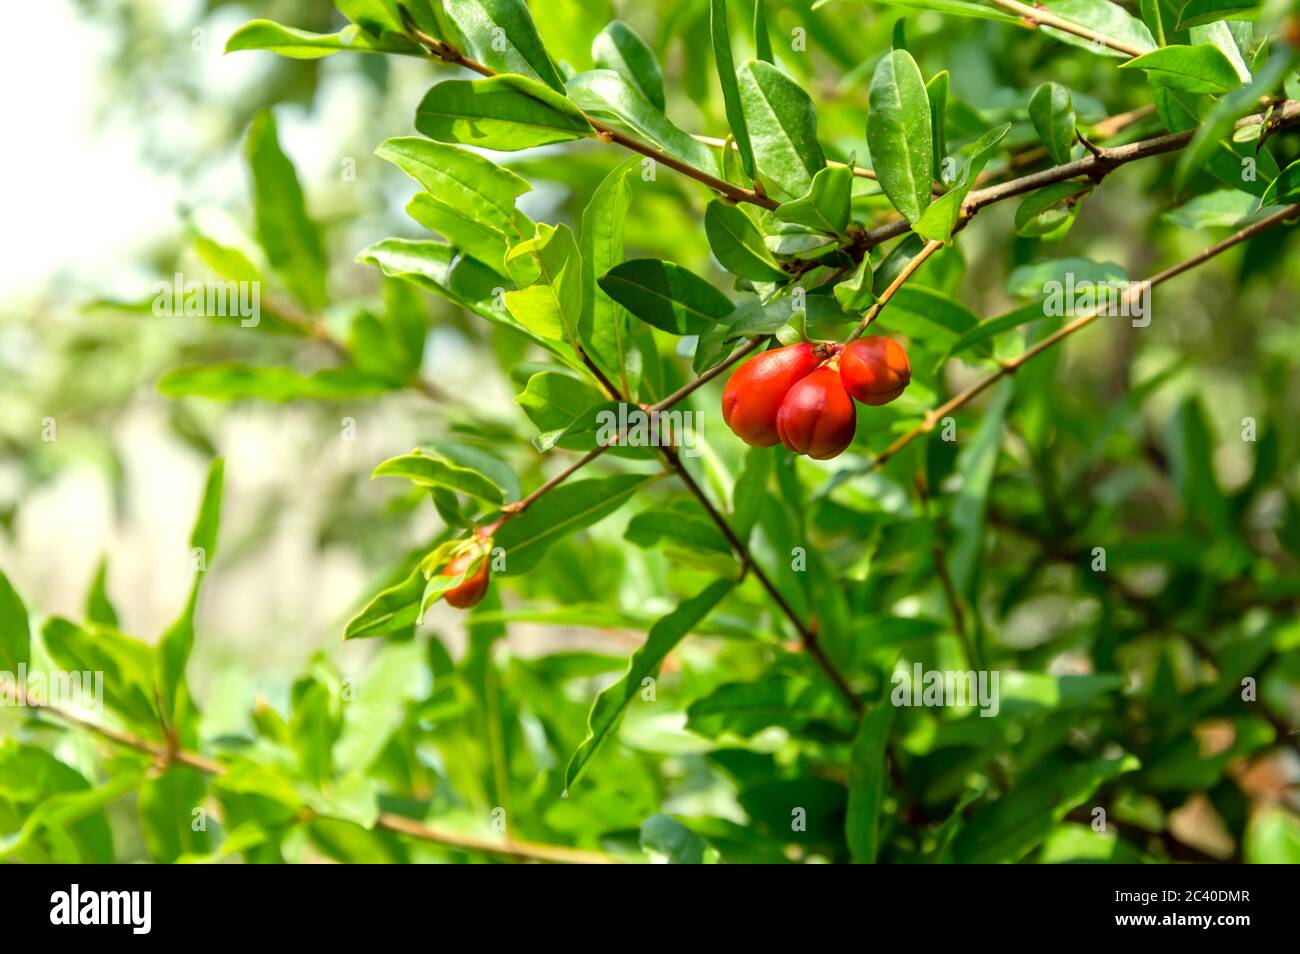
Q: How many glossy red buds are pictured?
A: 4